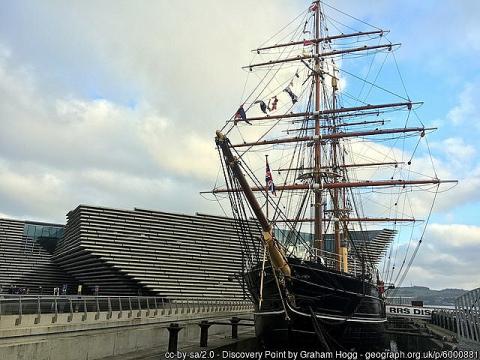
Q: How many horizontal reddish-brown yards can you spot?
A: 9